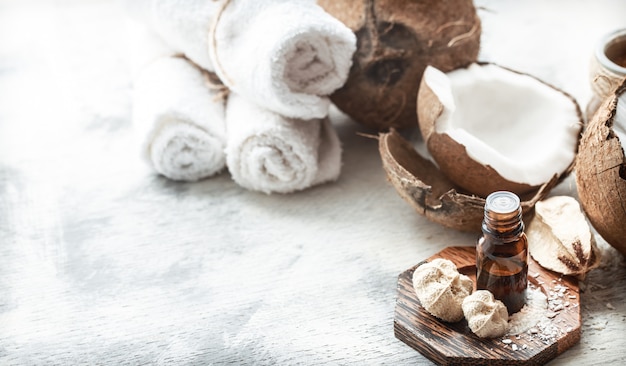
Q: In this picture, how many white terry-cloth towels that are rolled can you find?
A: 3